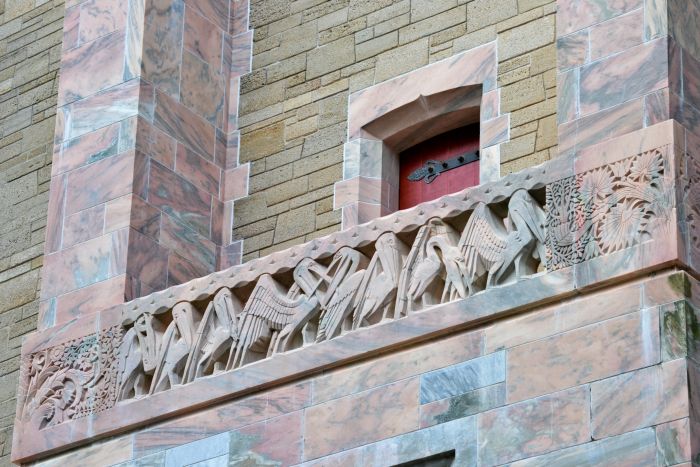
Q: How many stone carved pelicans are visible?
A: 8